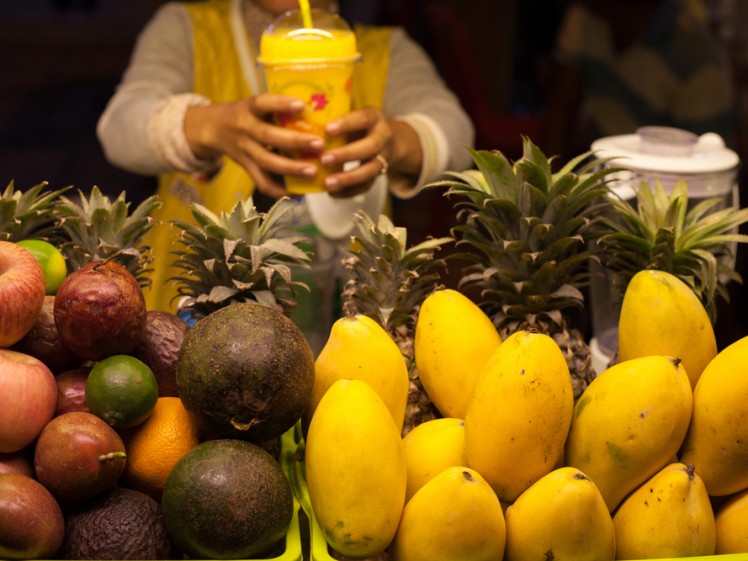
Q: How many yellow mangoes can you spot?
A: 12